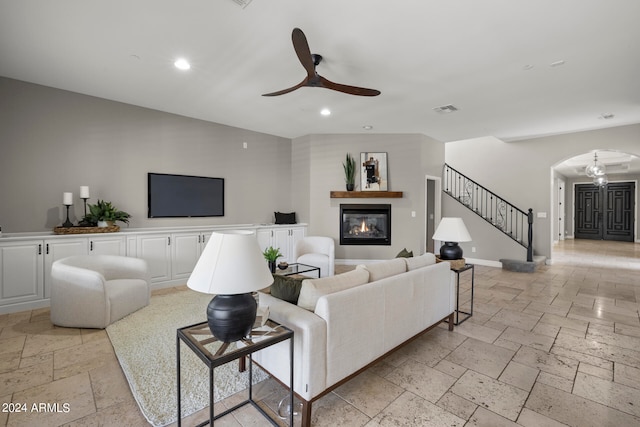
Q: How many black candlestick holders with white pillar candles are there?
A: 2